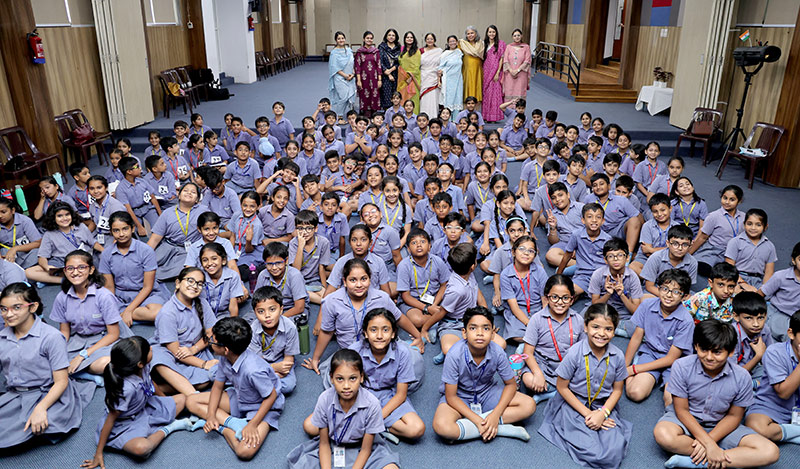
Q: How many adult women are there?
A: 9